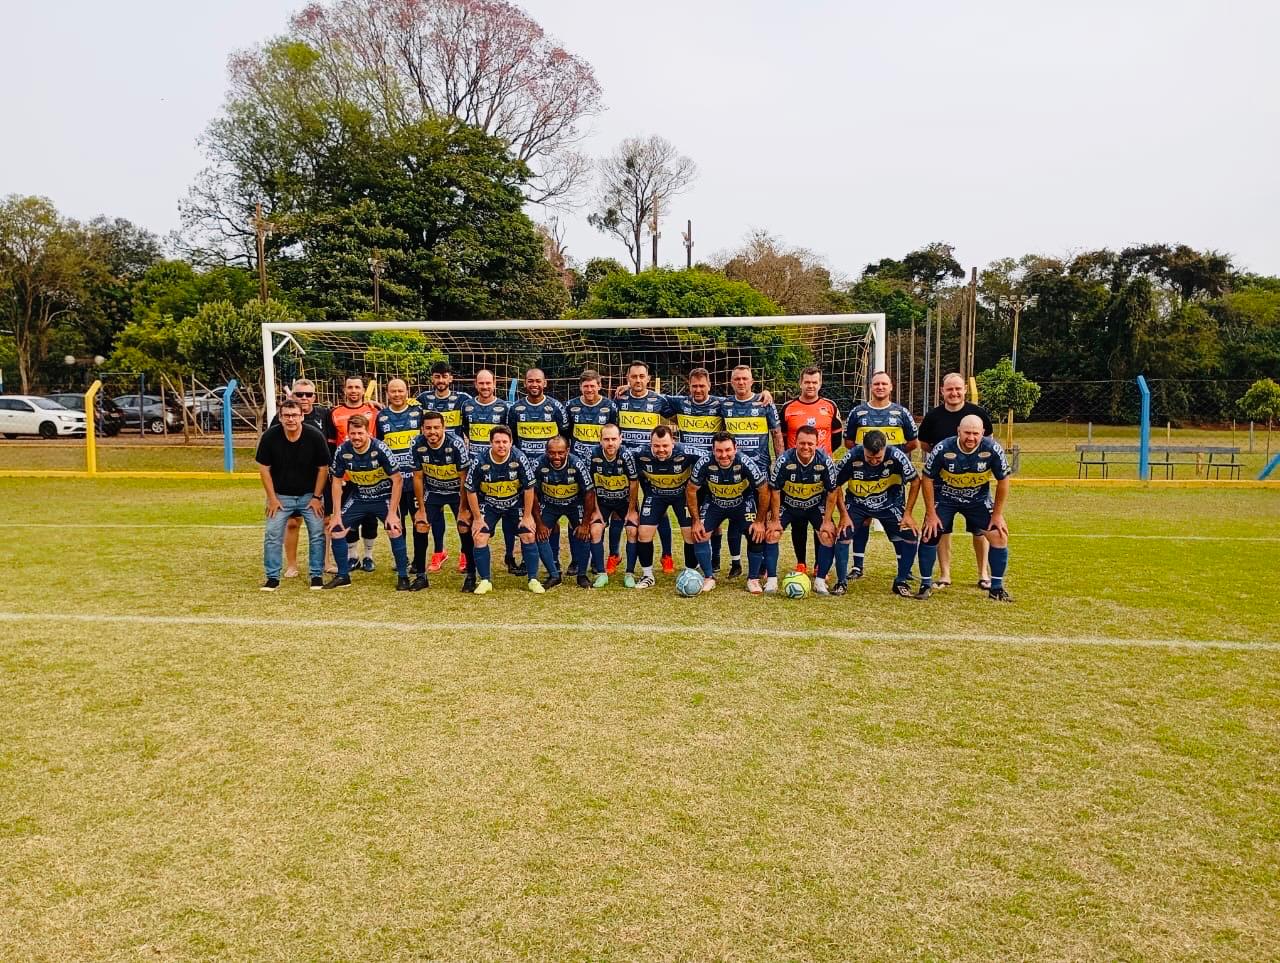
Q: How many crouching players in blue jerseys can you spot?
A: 10